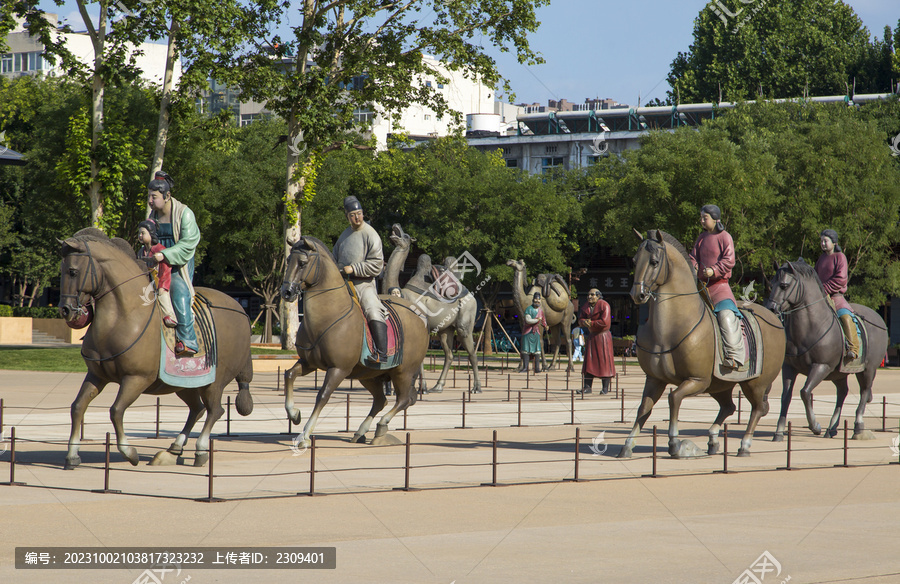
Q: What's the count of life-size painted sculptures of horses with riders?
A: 4